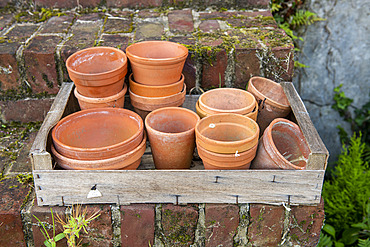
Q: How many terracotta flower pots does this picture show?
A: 14